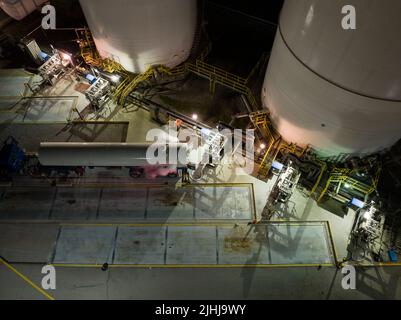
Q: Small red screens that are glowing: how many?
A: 0